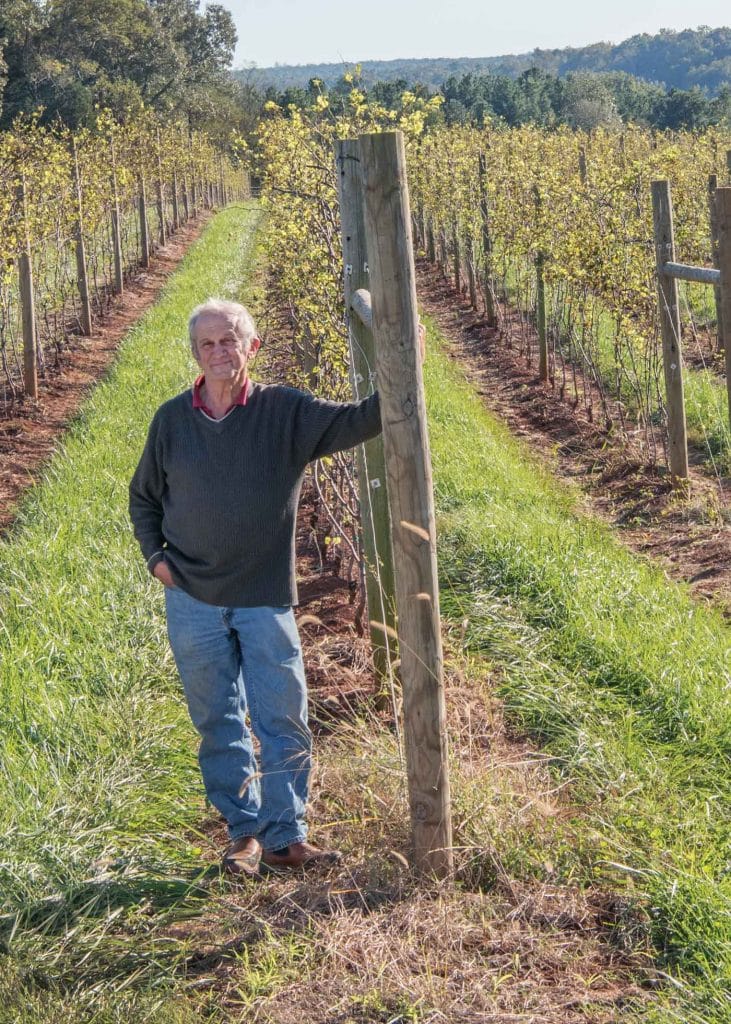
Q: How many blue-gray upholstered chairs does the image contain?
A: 0